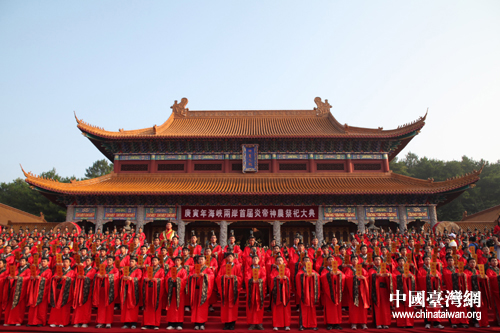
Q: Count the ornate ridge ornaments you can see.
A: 2